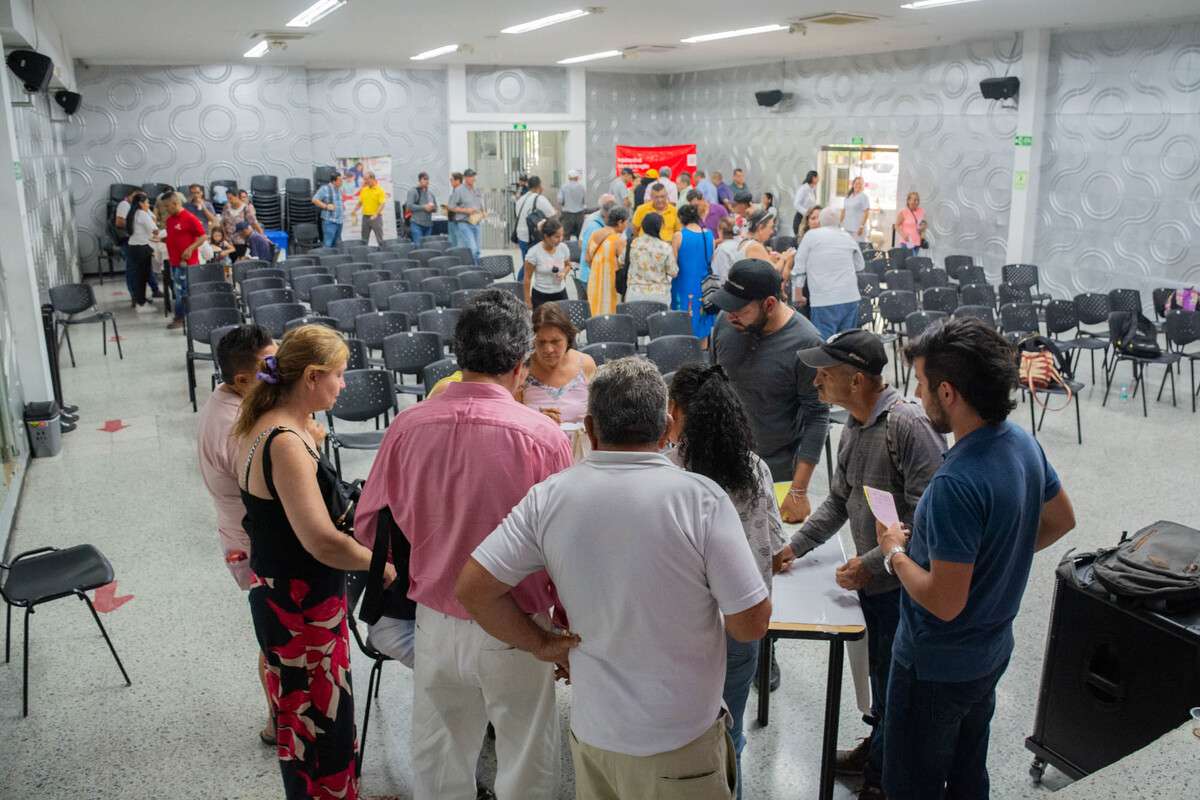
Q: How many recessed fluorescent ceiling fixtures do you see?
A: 7